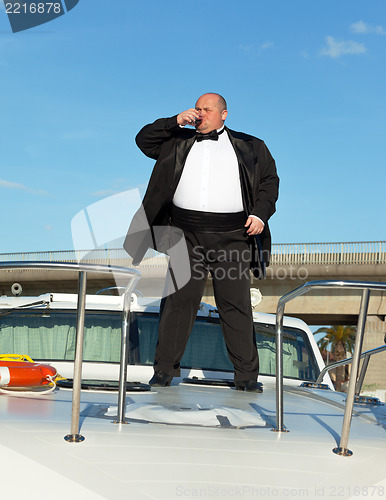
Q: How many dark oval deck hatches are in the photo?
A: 2